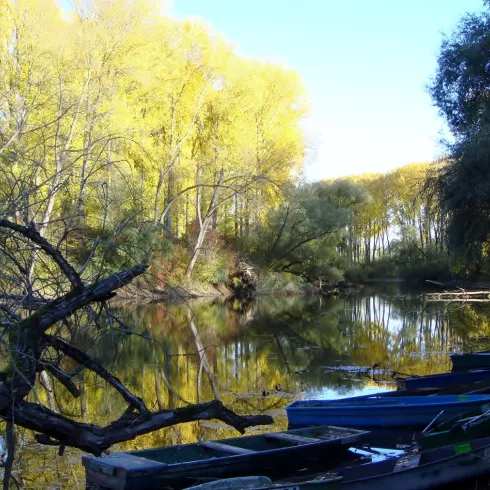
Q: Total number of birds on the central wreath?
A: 0